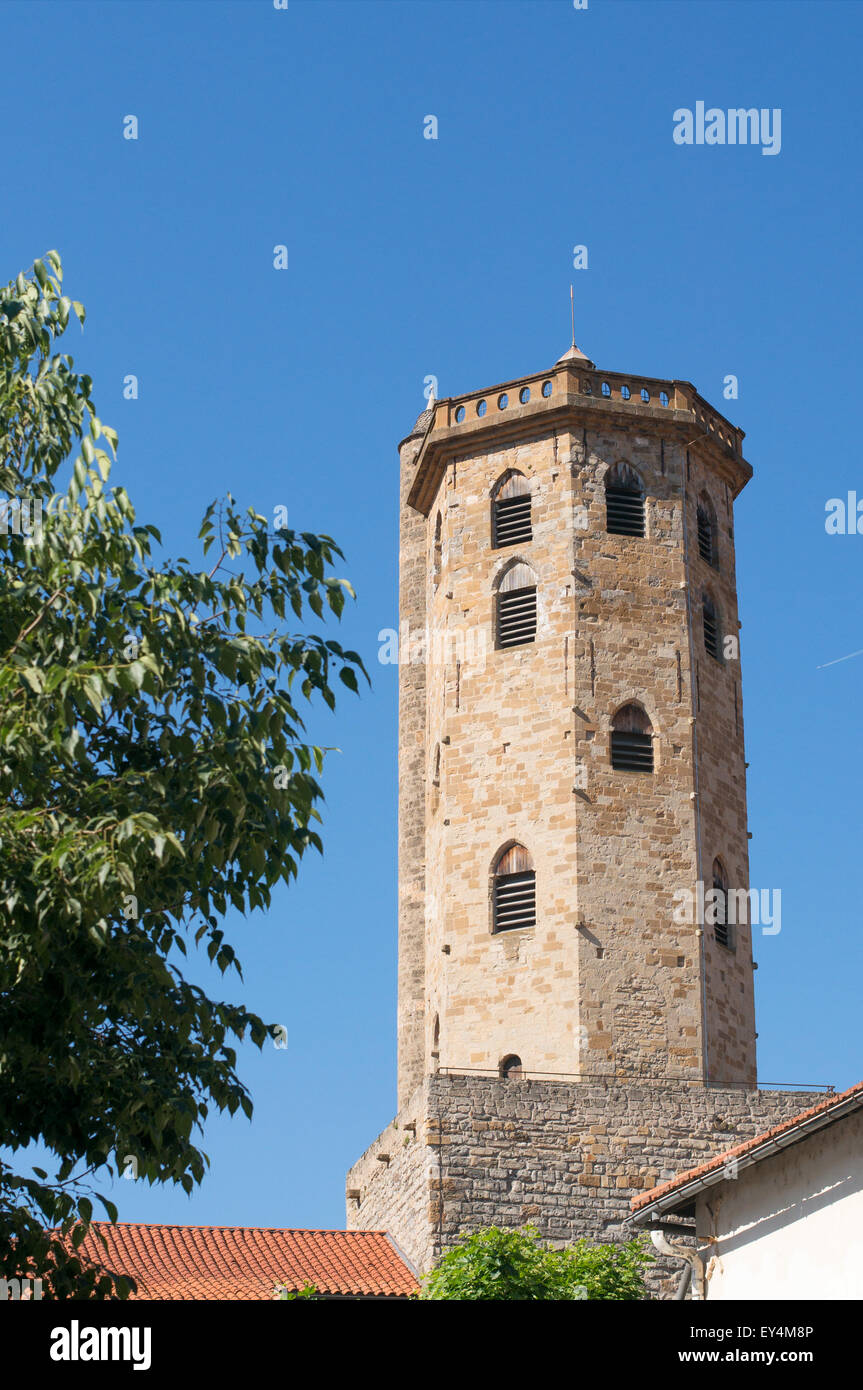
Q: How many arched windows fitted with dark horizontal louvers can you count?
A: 8